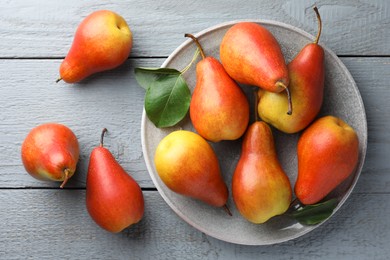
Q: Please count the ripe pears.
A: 9